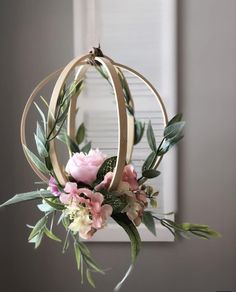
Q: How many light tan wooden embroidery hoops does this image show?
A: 3